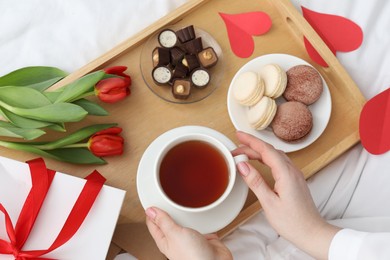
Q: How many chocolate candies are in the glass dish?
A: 11